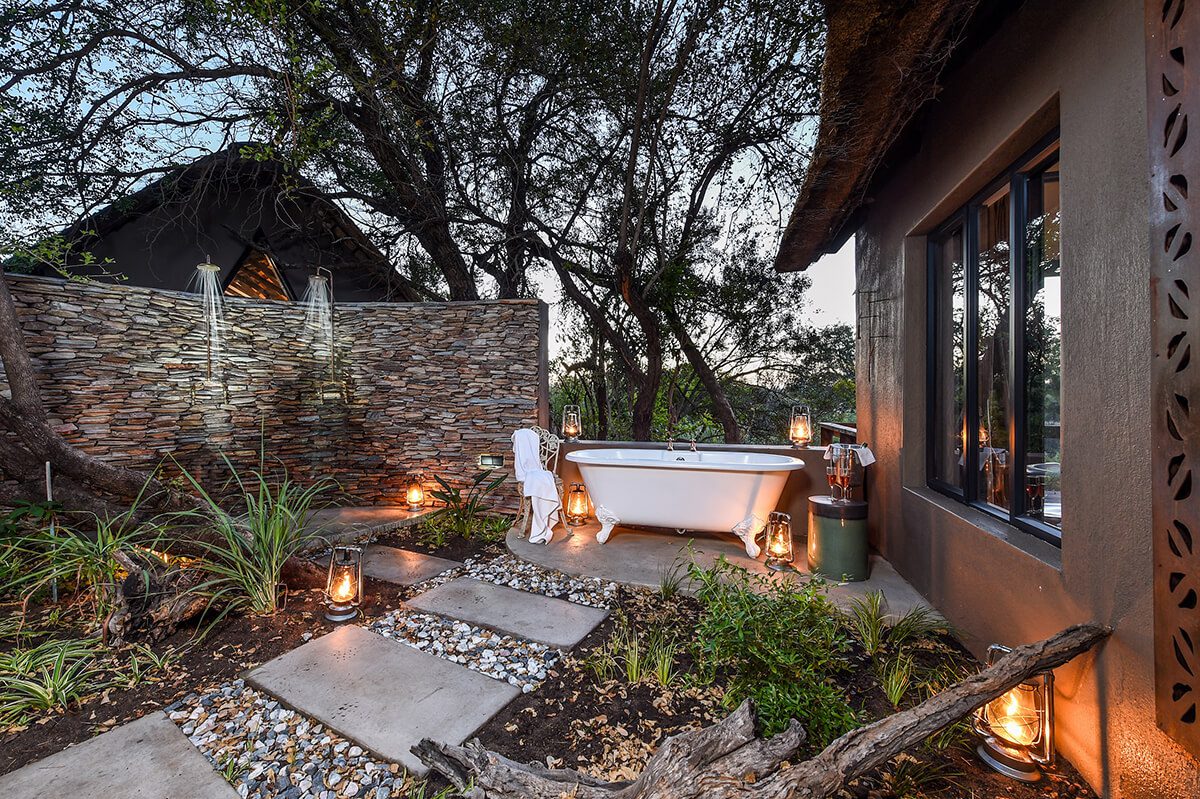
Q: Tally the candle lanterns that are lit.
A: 7